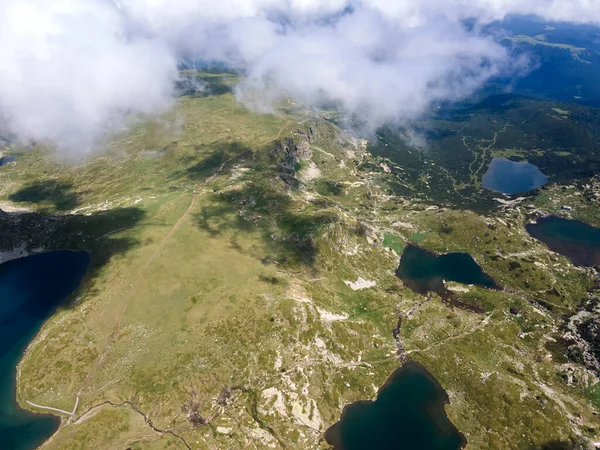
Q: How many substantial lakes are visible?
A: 5